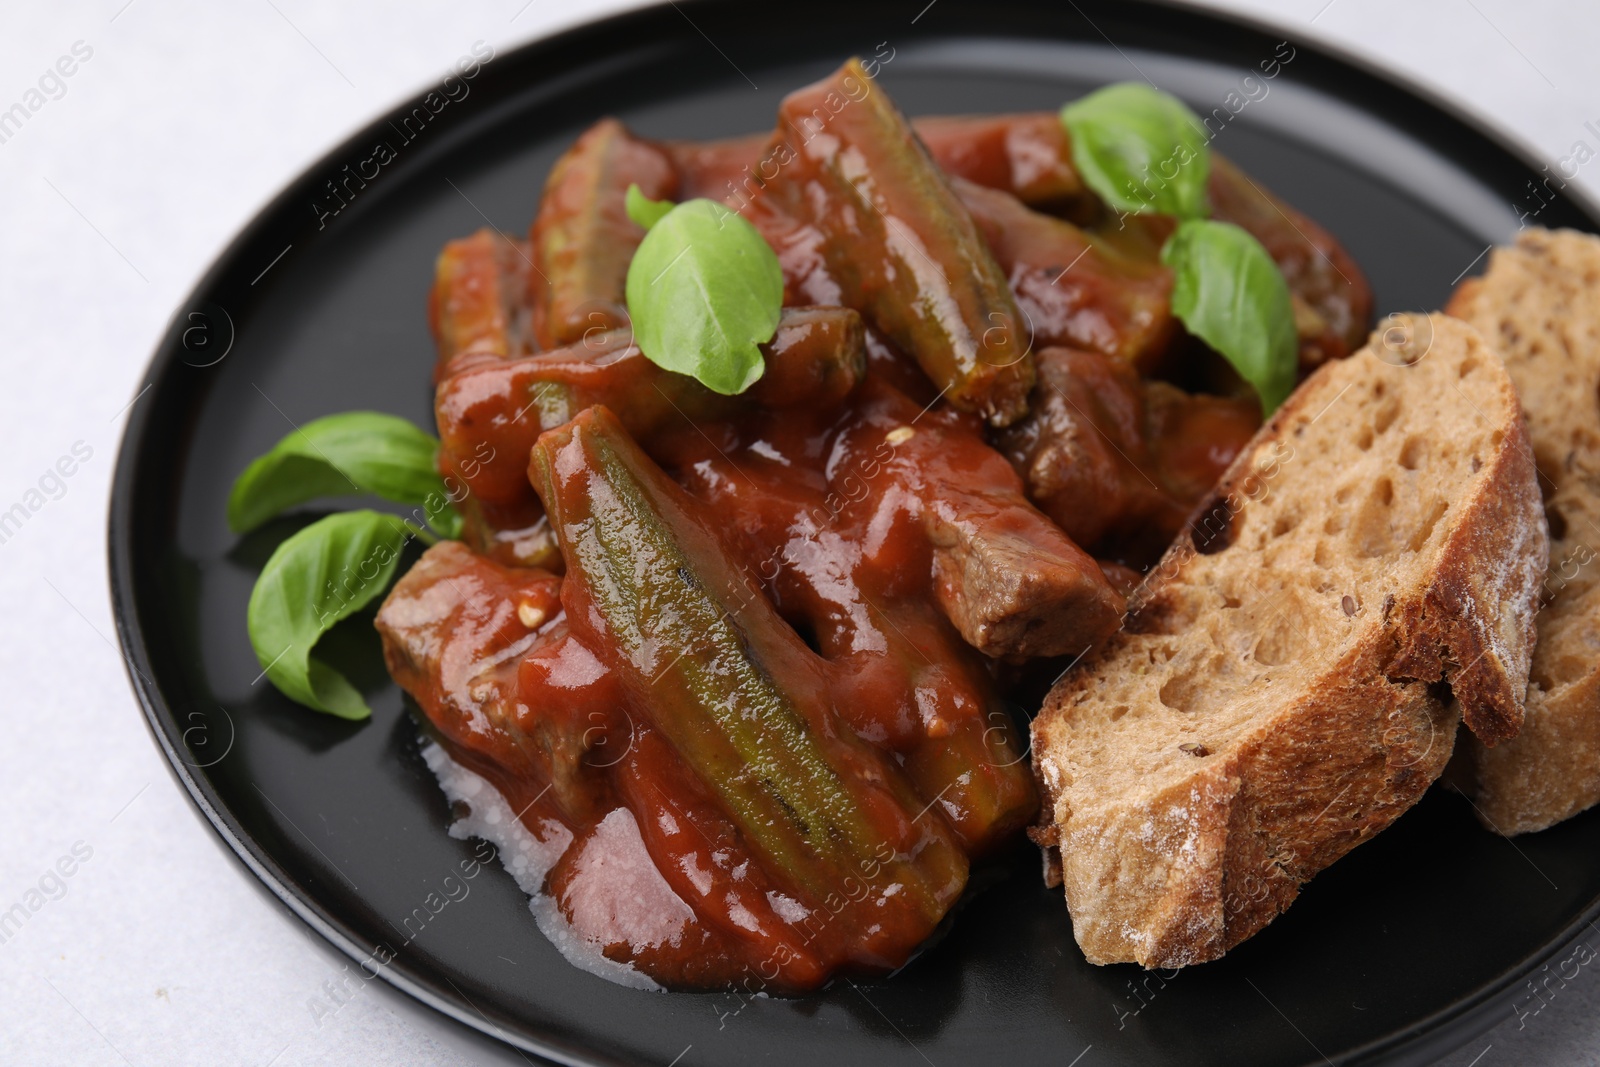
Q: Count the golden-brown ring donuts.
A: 0